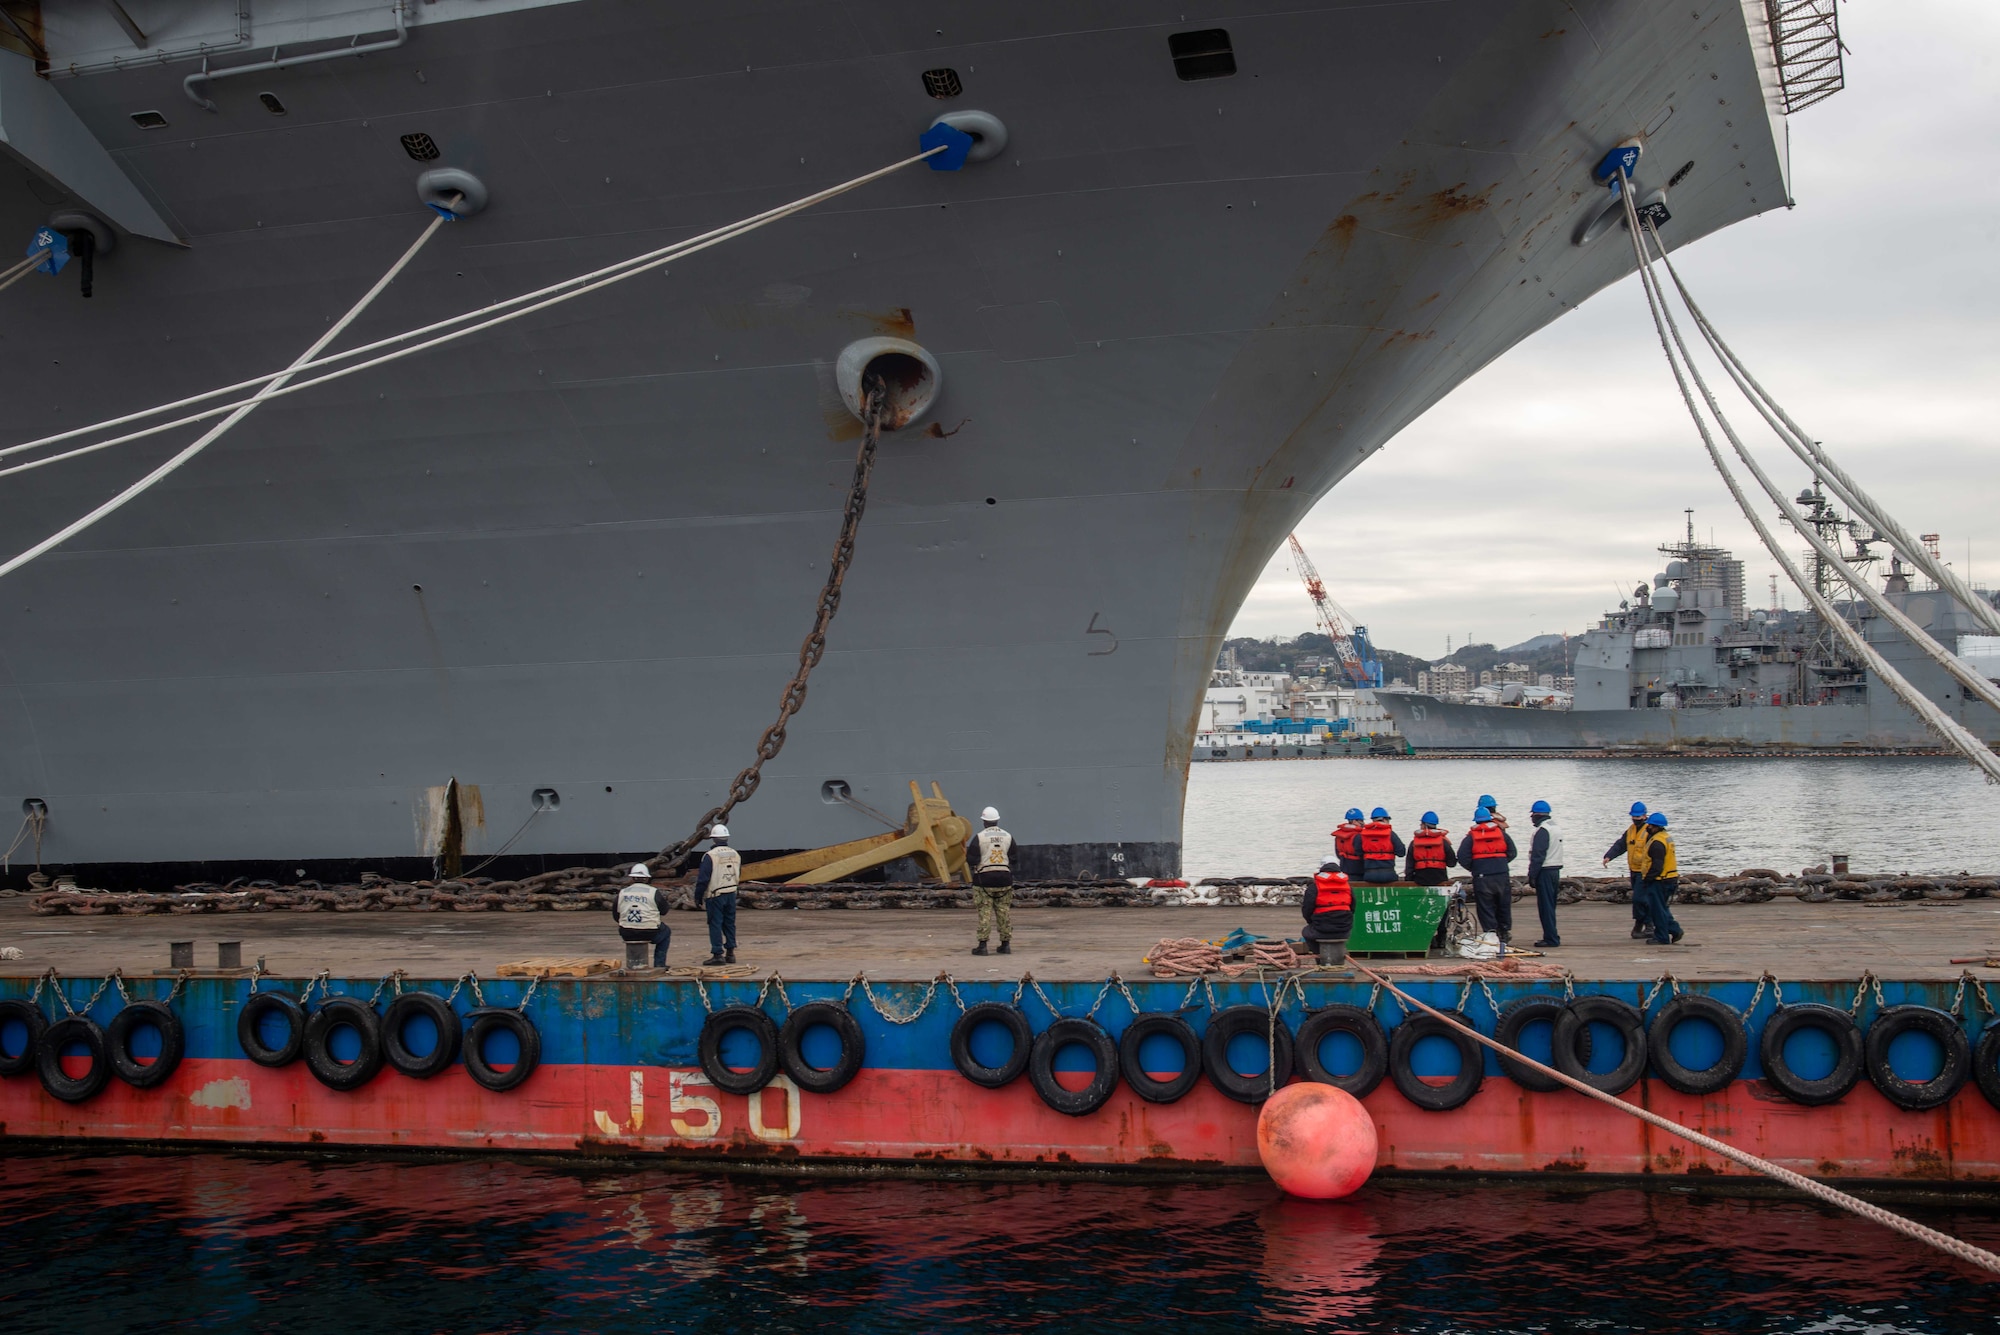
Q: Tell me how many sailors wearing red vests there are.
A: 6